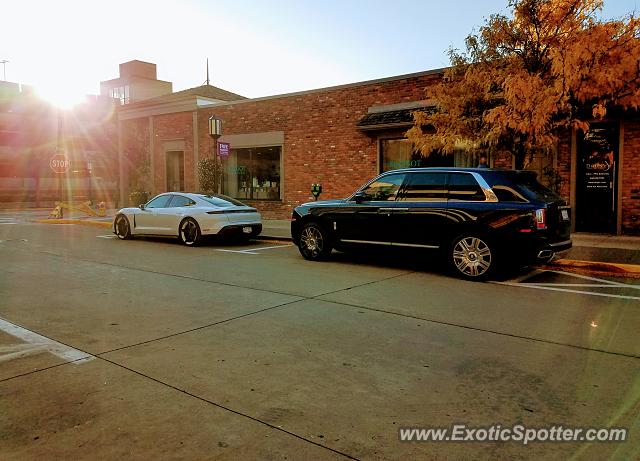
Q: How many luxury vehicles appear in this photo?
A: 2